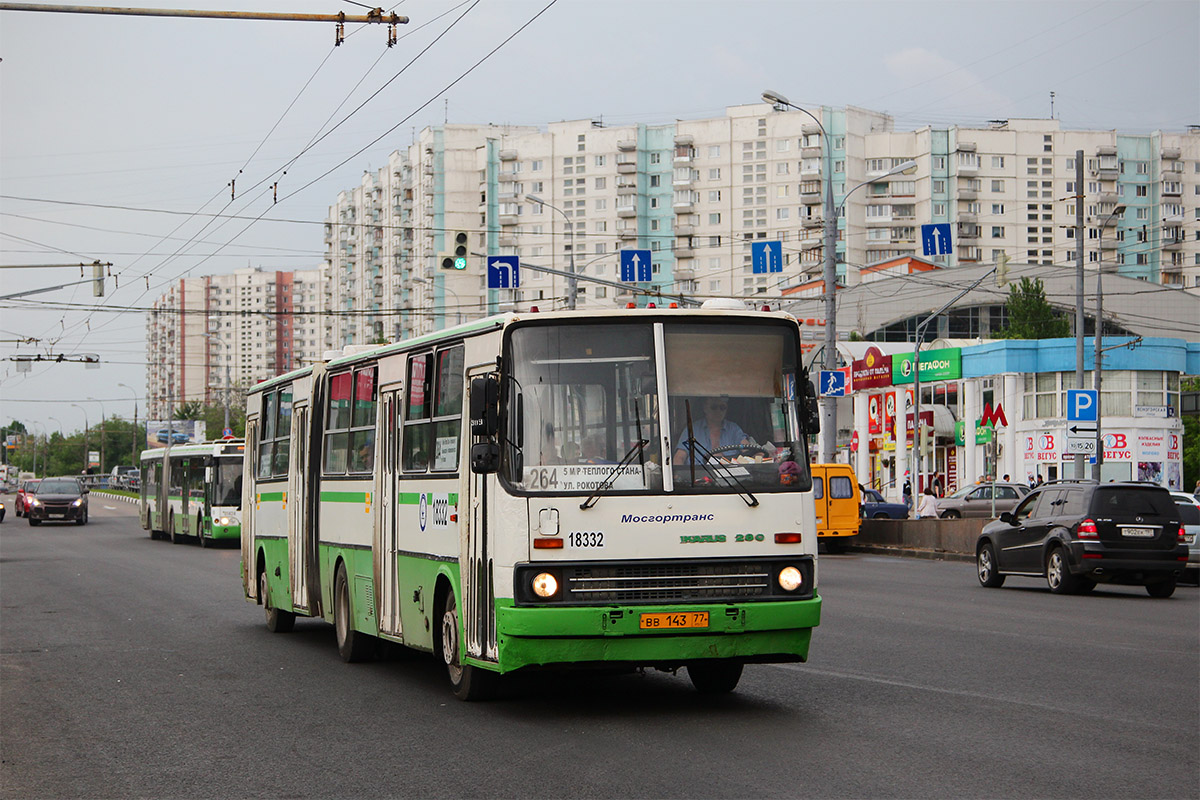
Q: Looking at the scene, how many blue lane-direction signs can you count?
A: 4